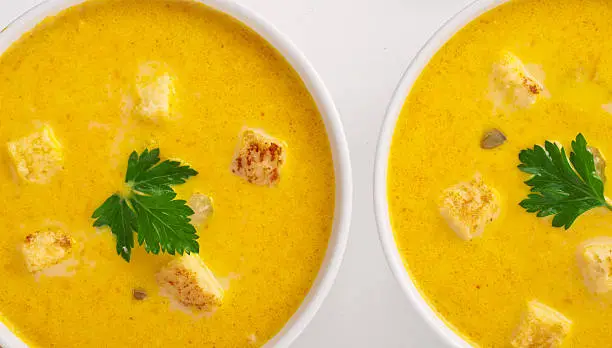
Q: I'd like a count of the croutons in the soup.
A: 9